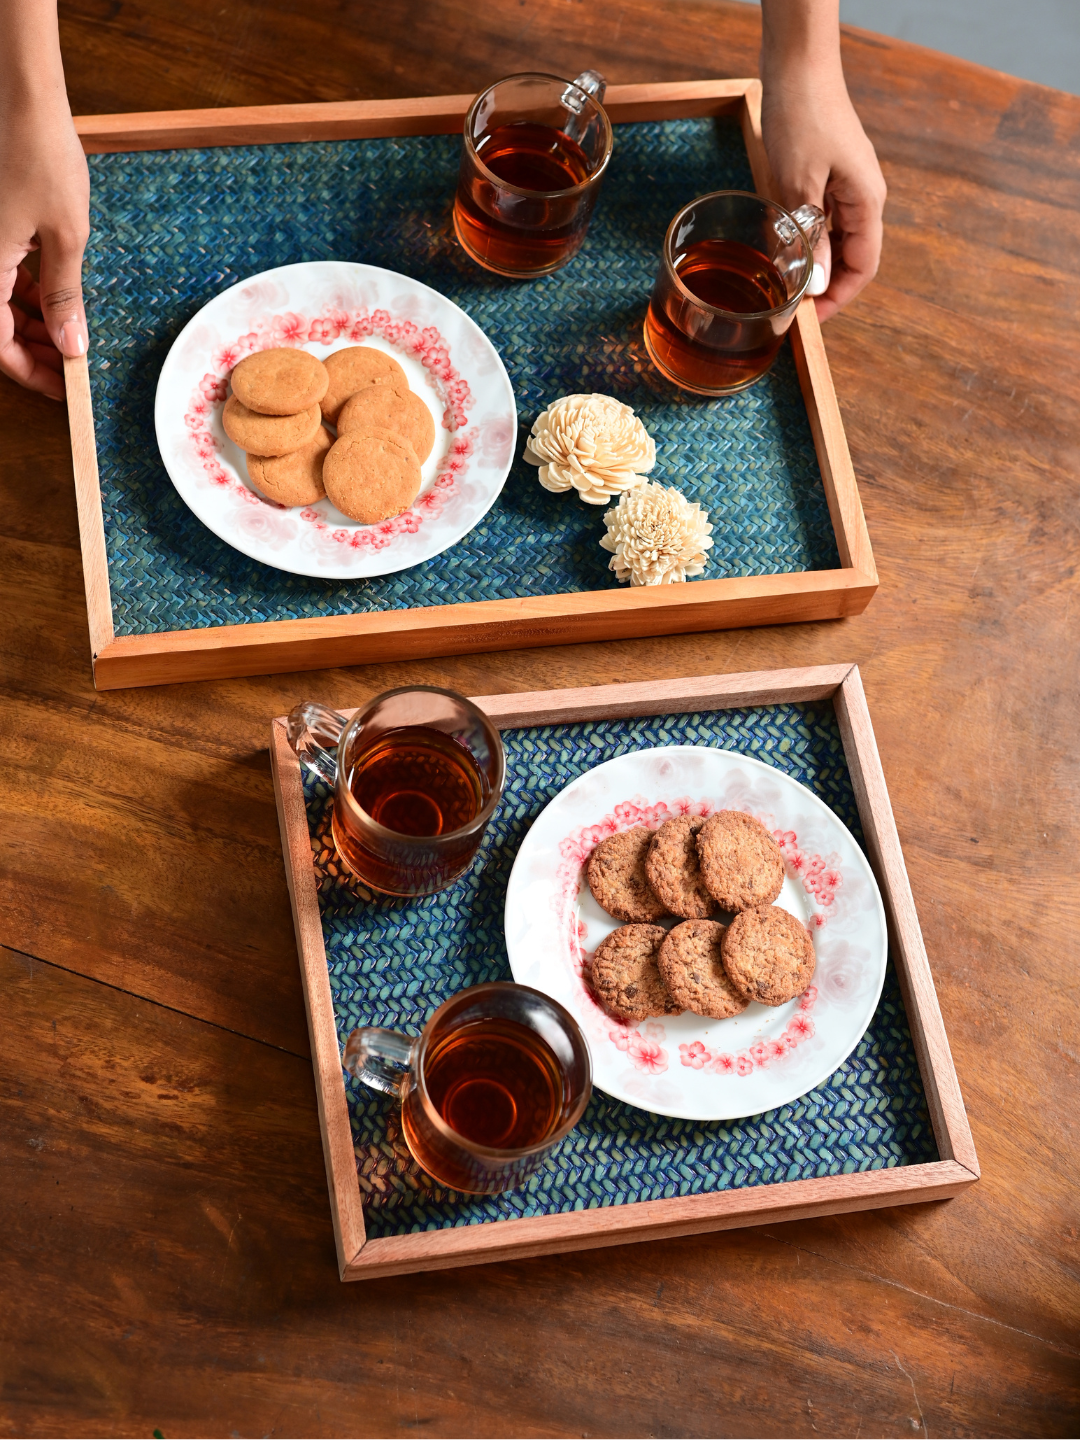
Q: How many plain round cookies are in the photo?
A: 6